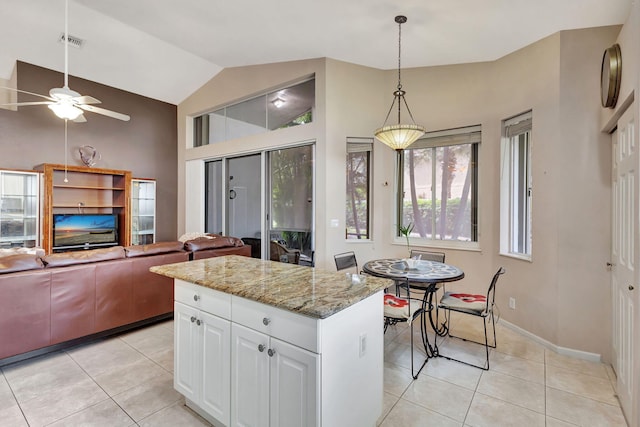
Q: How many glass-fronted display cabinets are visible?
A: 2